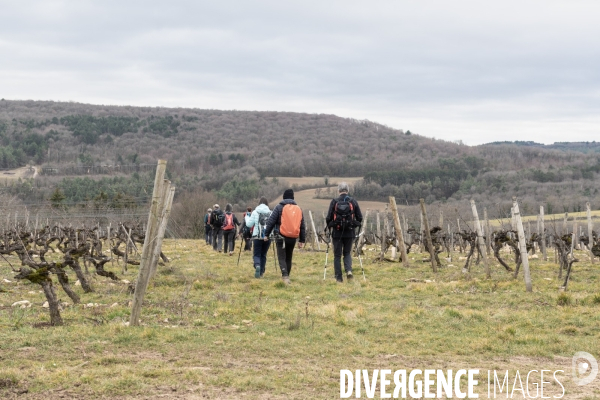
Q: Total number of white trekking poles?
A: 2